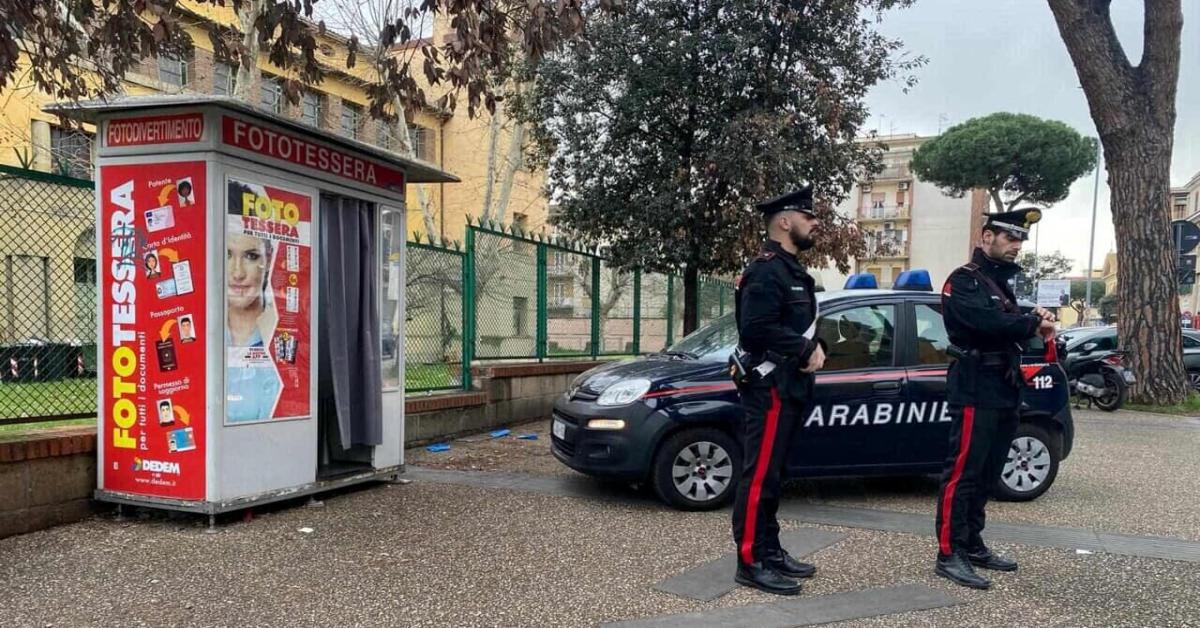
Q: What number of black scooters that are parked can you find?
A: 1